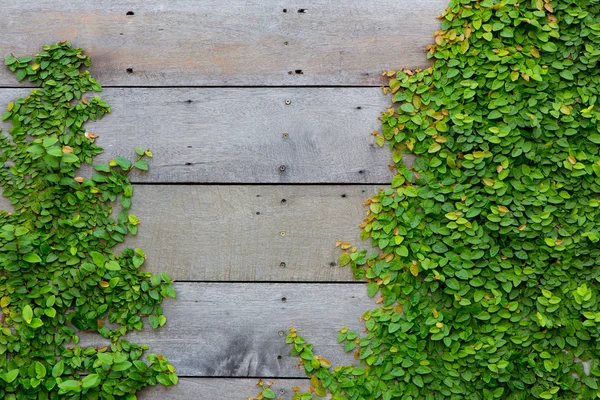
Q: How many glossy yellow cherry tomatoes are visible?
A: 0